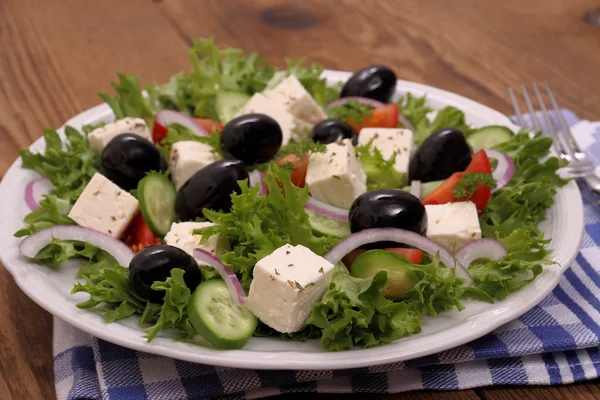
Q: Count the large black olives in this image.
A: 8